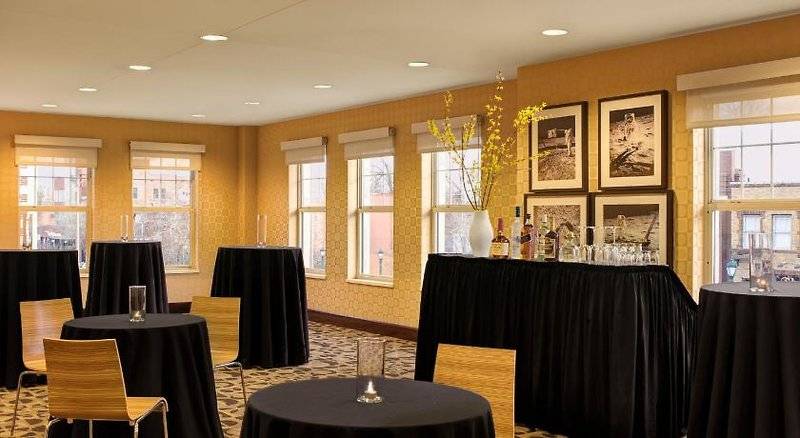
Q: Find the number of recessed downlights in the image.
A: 9